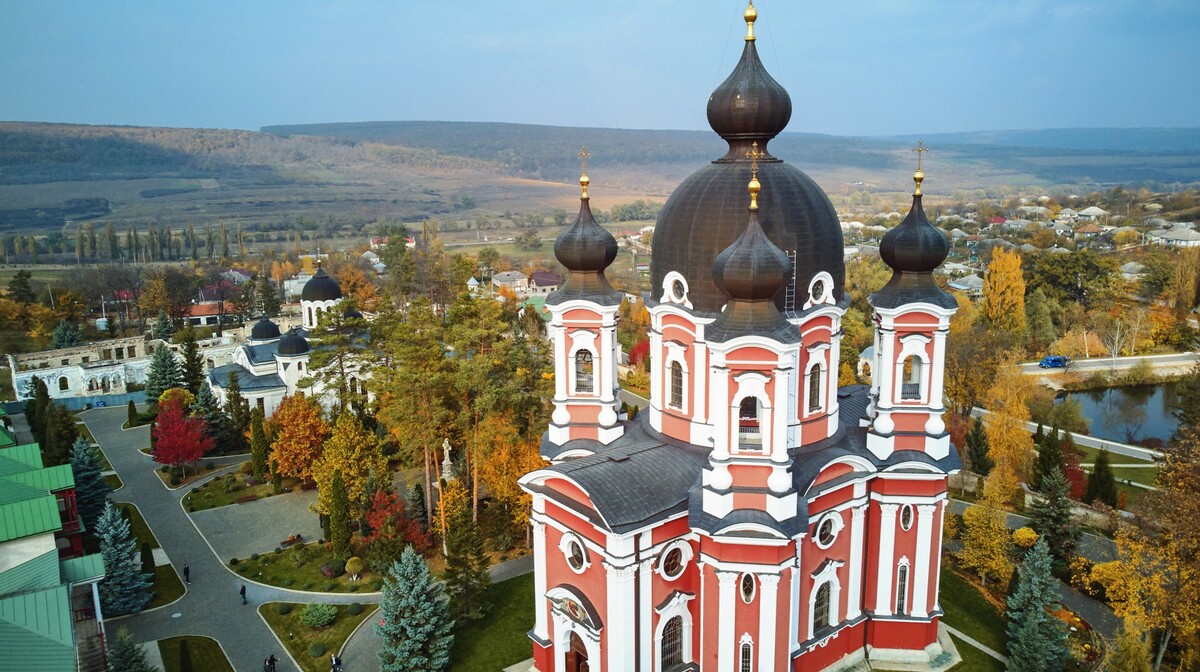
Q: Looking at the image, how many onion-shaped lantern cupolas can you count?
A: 4